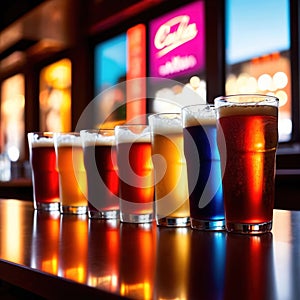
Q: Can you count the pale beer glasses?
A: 2